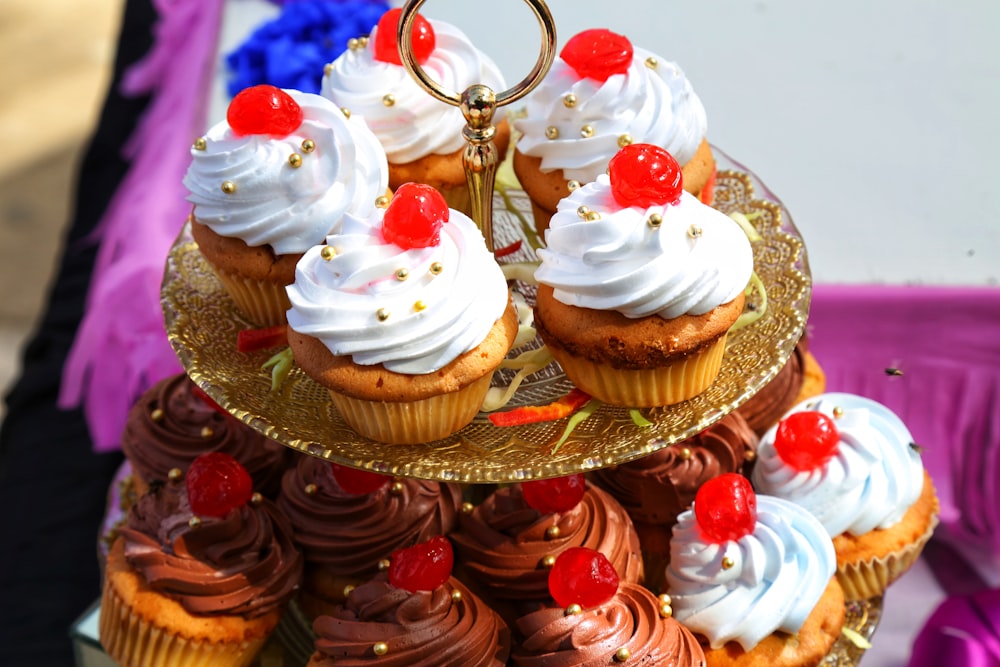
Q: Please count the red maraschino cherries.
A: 13